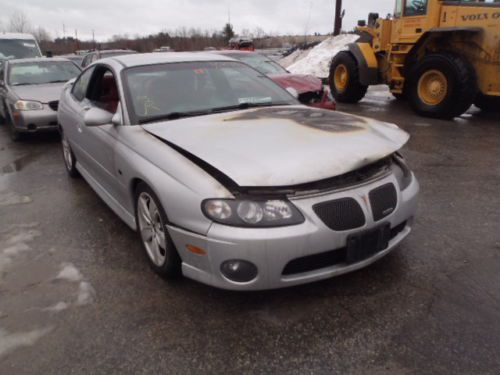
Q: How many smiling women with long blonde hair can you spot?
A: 0